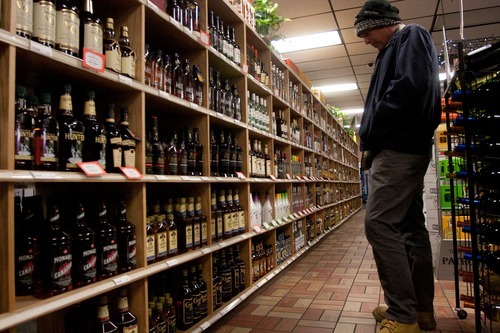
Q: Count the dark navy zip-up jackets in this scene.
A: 1